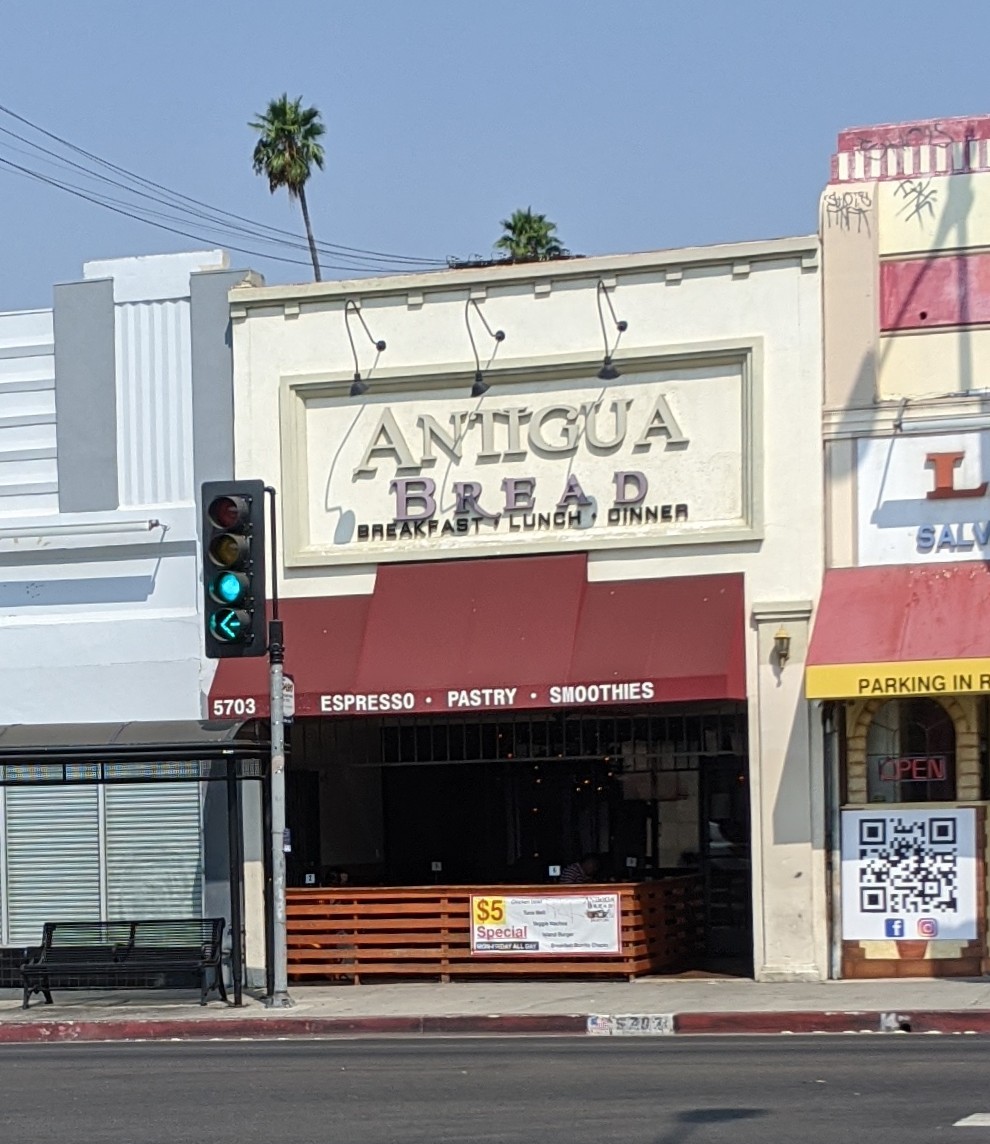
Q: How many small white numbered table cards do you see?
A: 4